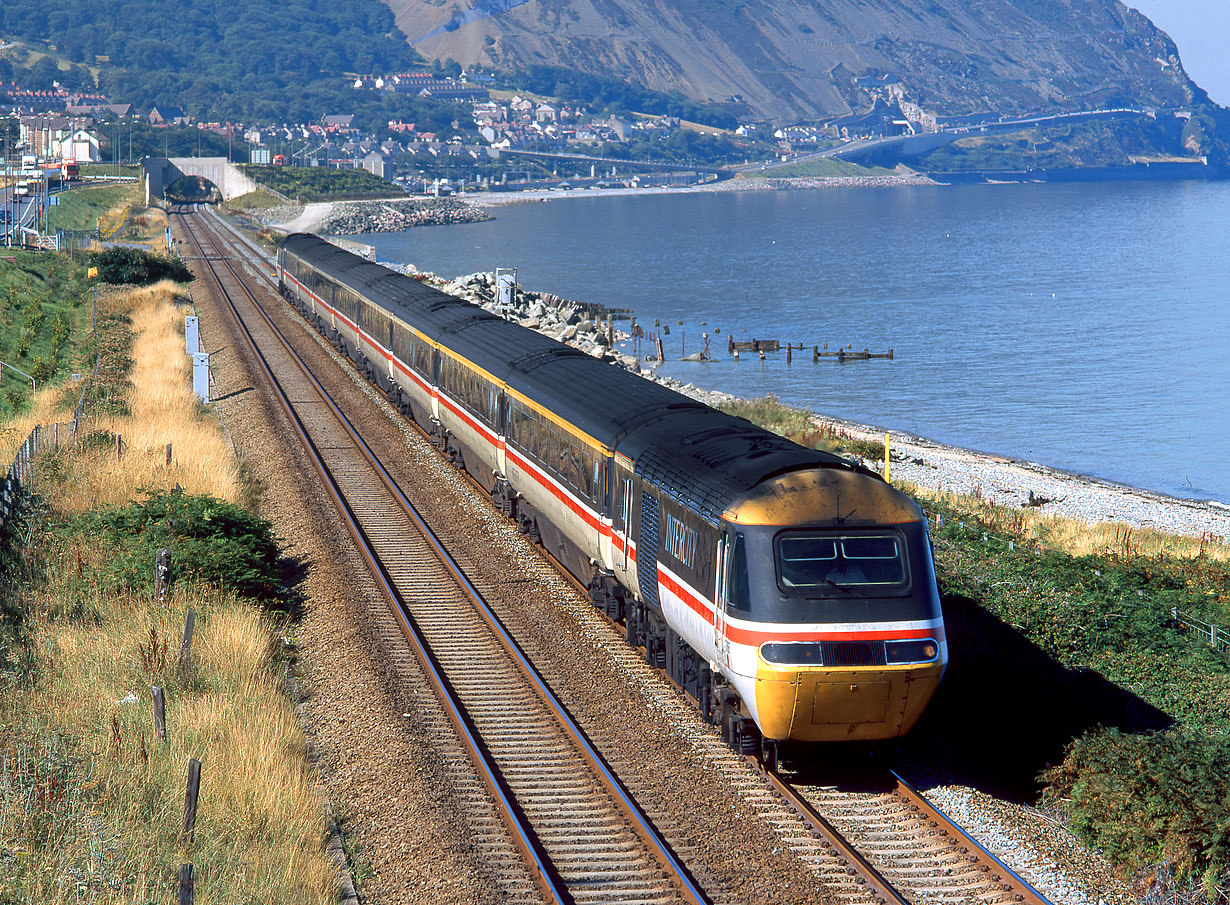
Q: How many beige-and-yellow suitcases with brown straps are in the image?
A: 0